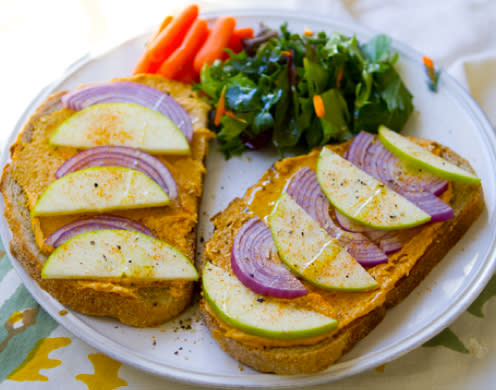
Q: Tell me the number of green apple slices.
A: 7